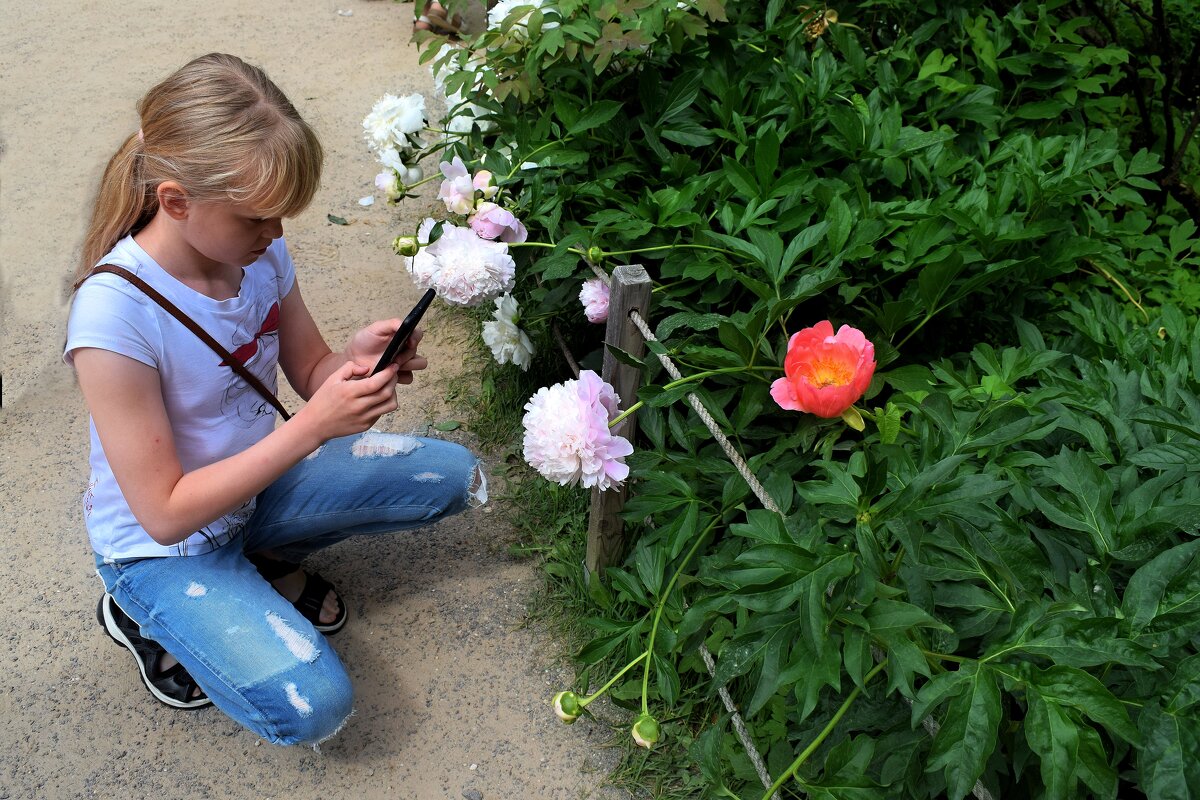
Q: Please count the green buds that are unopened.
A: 4